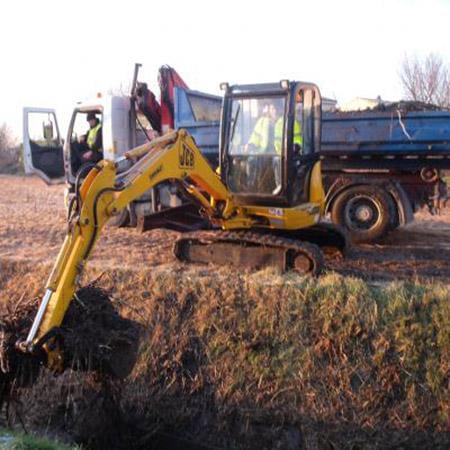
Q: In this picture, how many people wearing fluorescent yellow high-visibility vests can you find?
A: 2